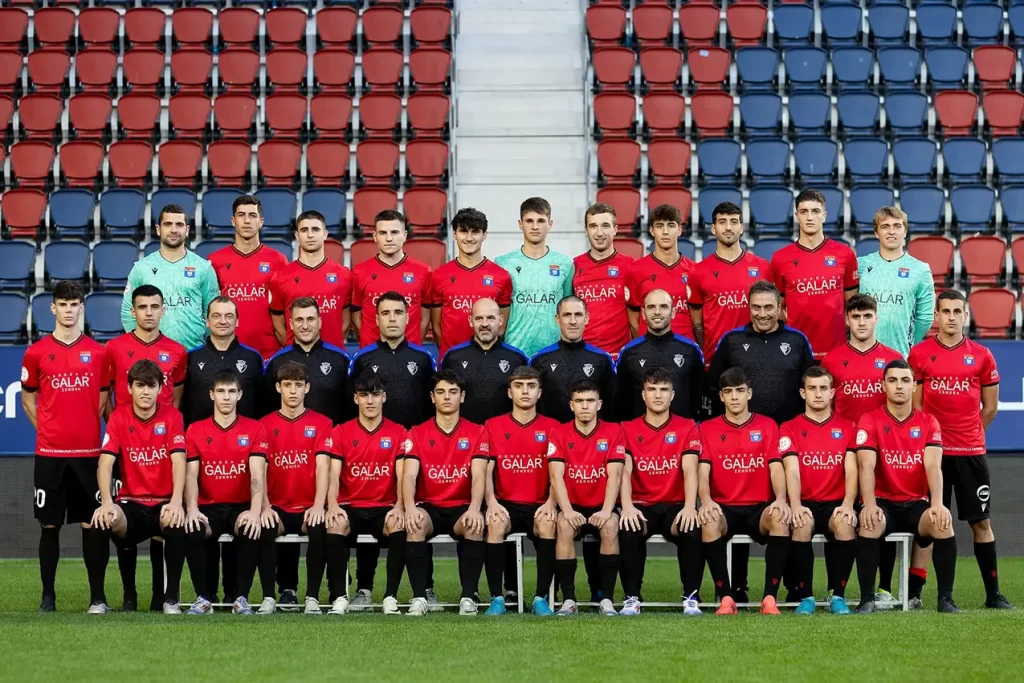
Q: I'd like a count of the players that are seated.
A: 11